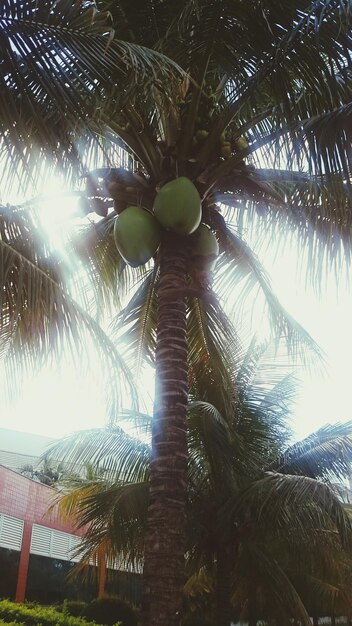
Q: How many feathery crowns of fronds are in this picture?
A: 2